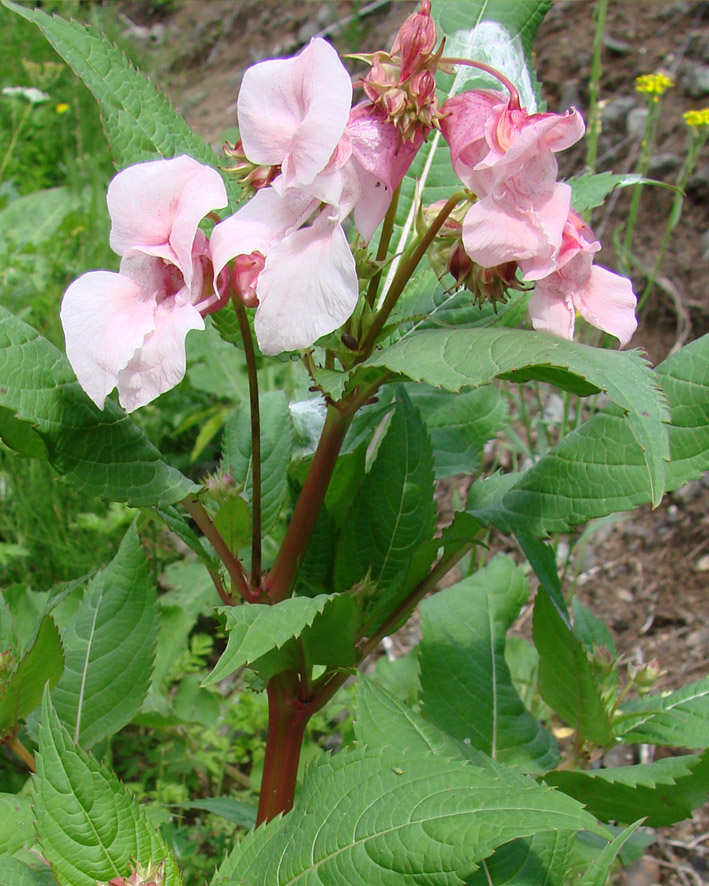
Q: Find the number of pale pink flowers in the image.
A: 4